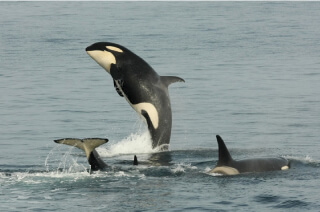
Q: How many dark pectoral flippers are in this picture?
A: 2